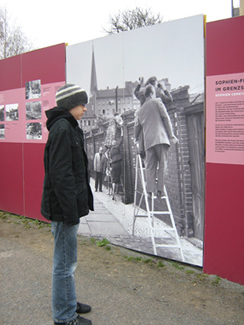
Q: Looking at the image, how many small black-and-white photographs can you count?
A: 6